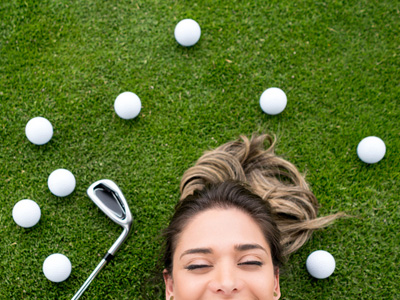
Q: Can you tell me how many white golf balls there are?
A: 9